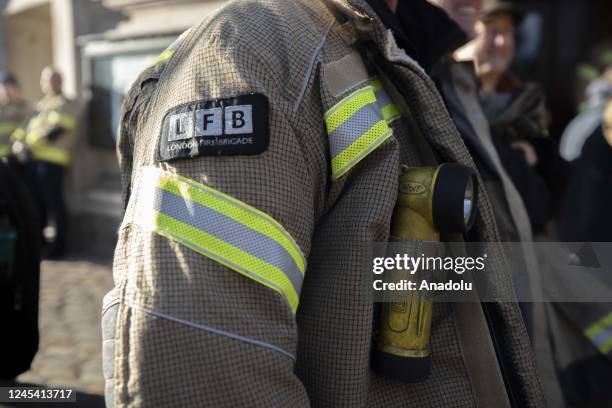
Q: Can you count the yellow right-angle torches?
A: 1